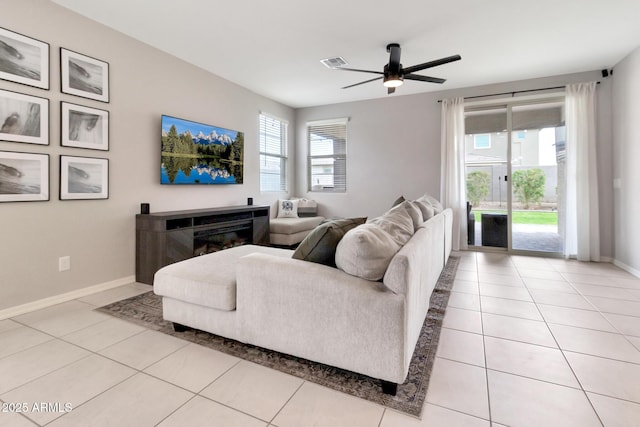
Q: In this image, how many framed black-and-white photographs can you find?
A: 6